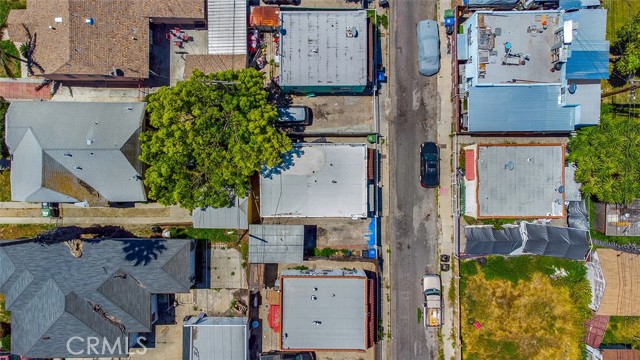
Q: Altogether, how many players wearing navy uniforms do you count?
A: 0